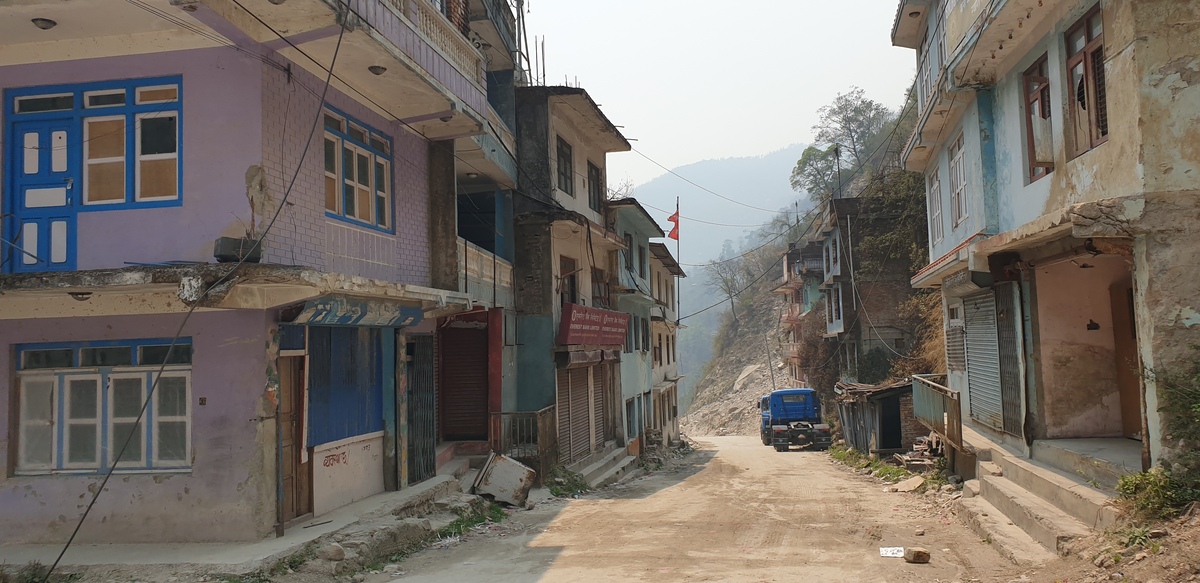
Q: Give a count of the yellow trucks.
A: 0